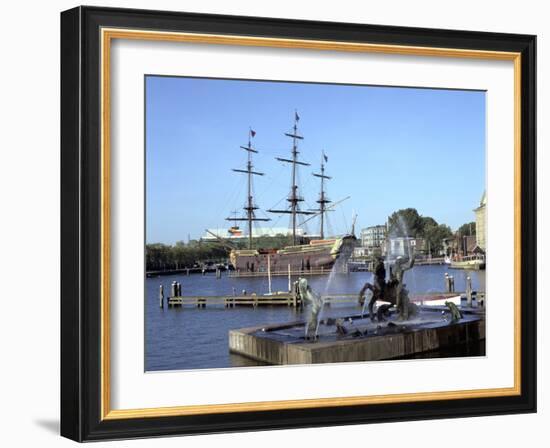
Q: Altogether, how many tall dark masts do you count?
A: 3